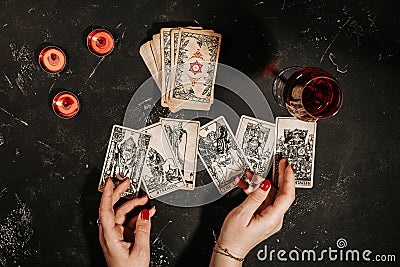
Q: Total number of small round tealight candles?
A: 3